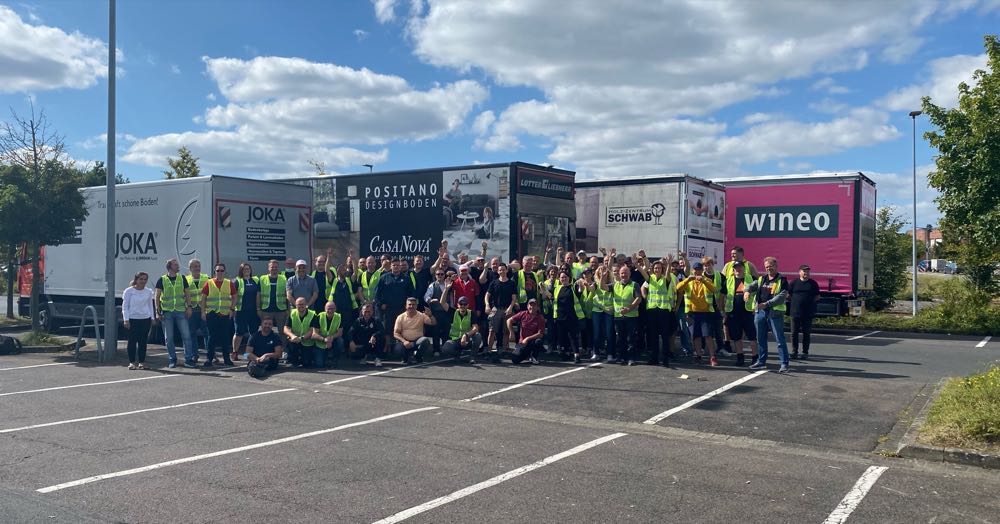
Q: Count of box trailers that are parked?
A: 4